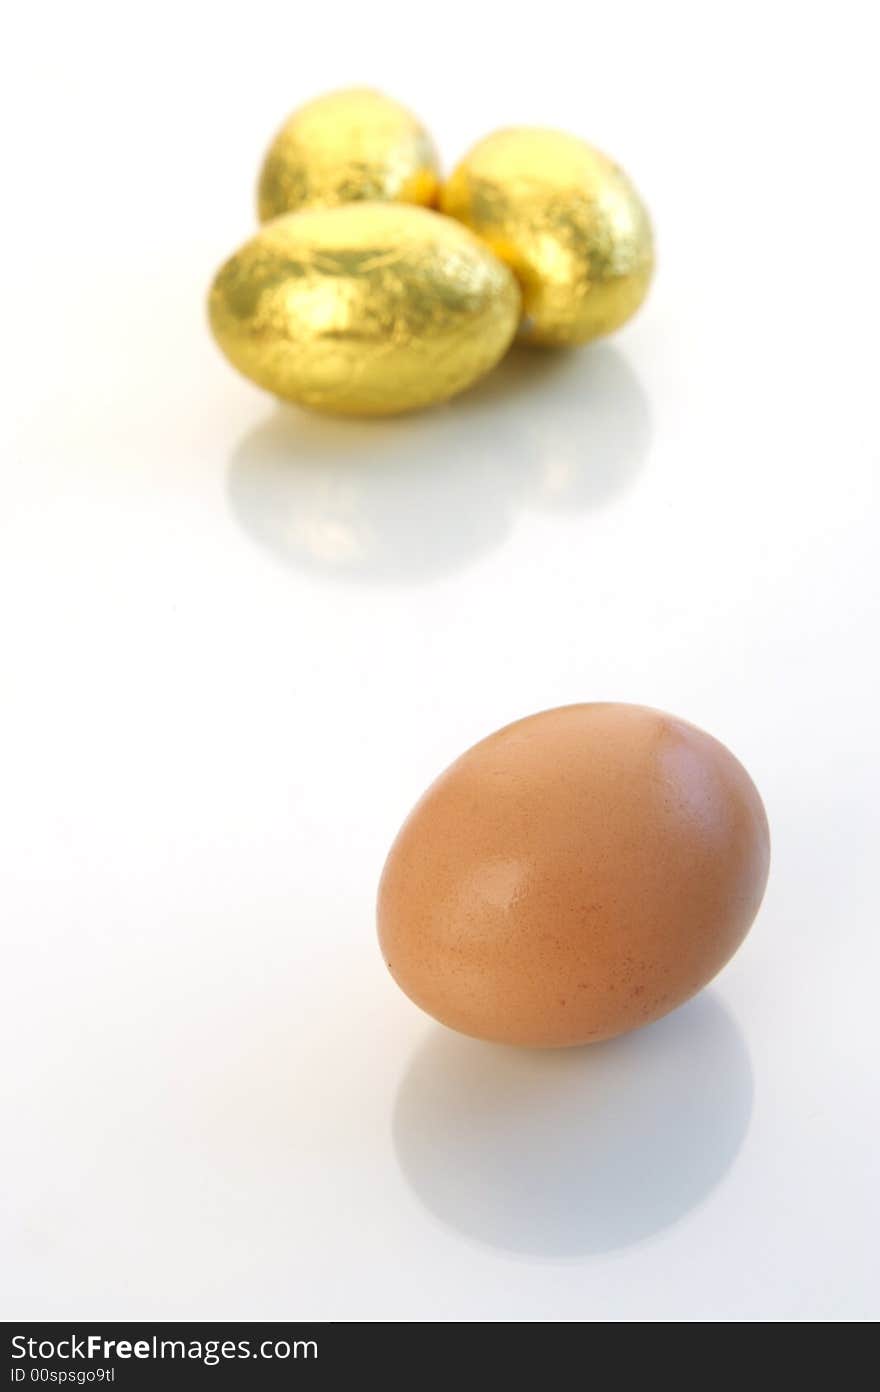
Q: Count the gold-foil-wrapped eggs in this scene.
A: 3